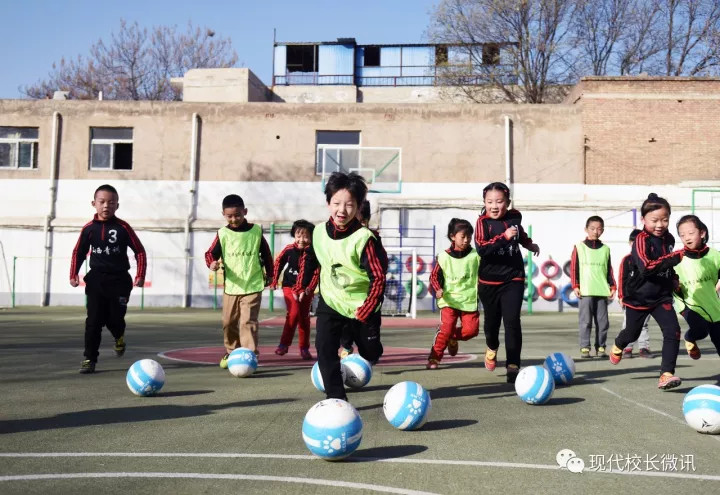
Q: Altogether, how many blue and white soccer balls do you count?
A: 9